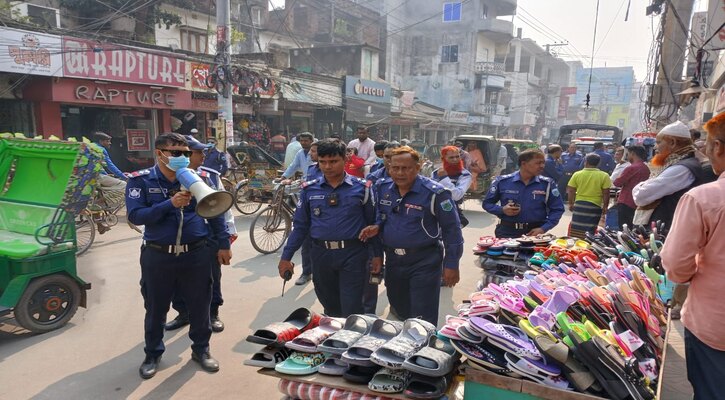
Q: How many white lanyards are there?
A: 3